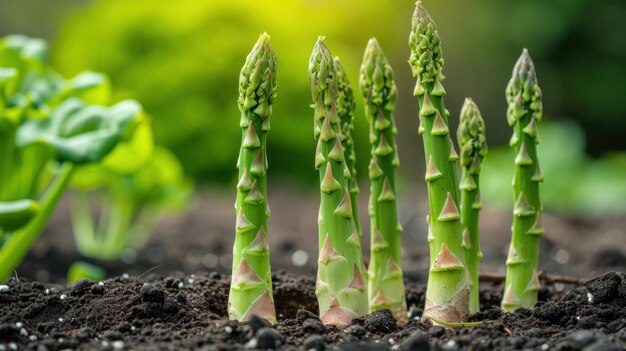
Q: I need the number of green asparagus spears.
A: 7